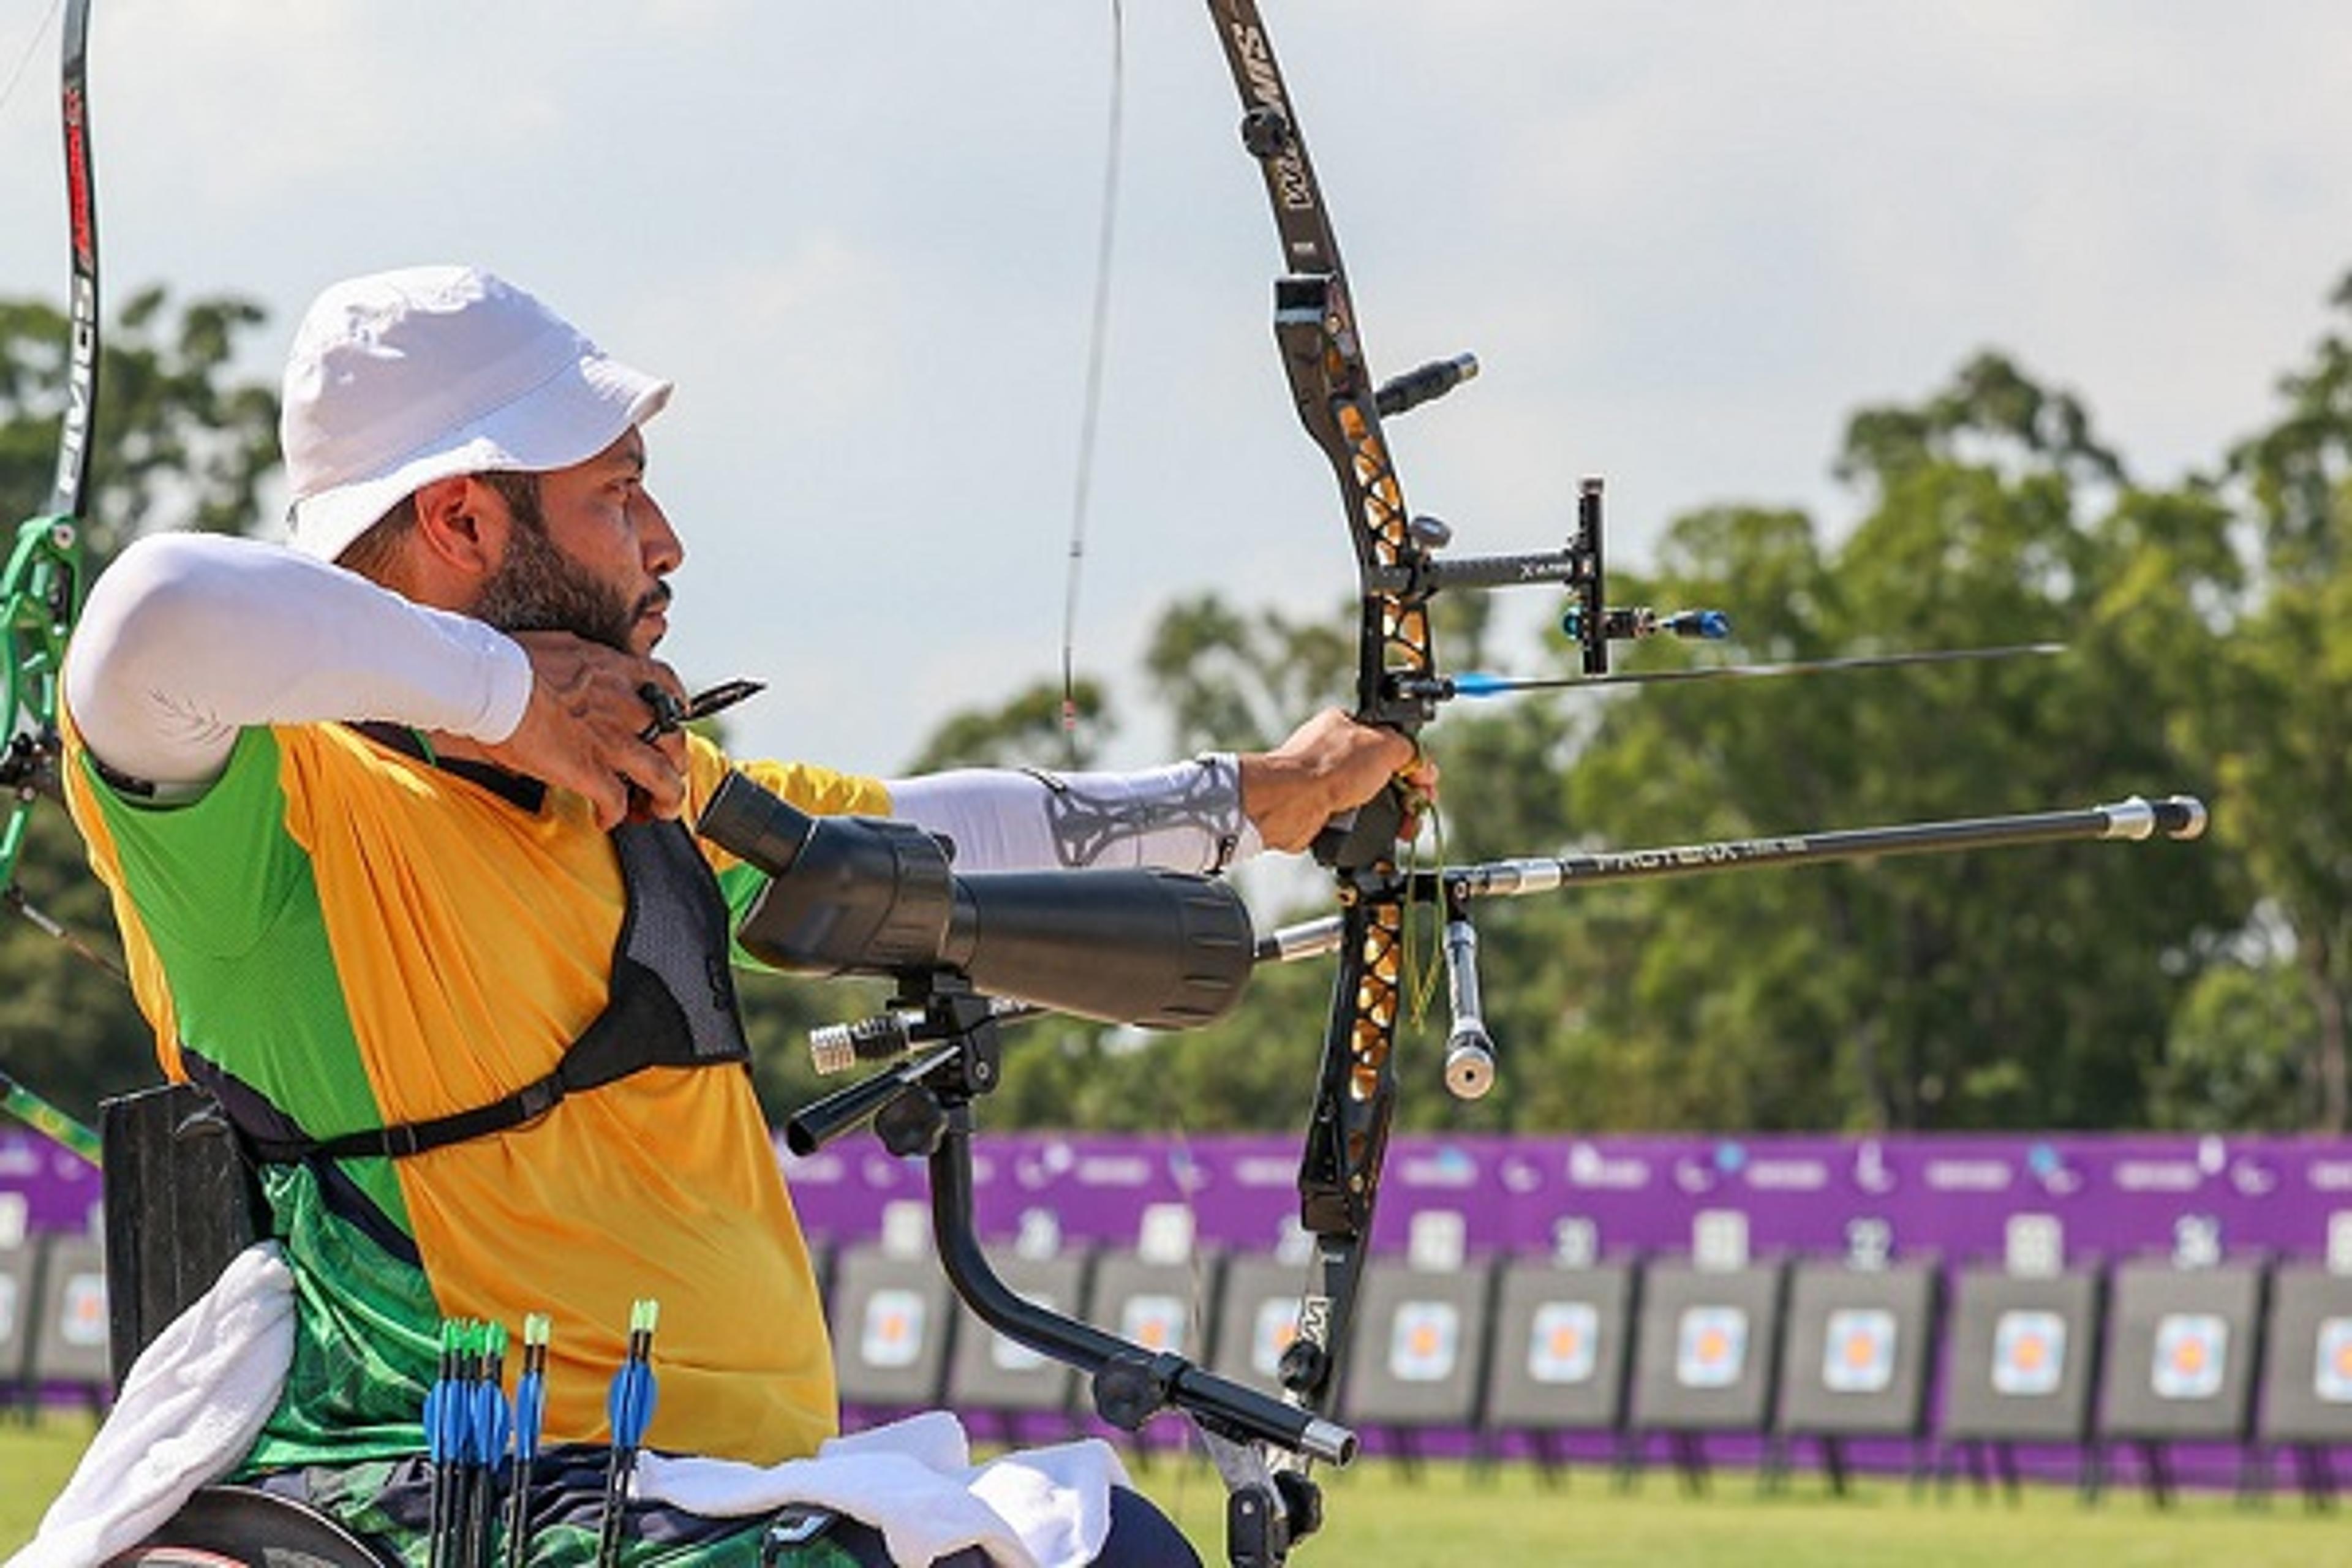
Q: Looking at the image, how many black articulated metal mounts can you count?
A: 1